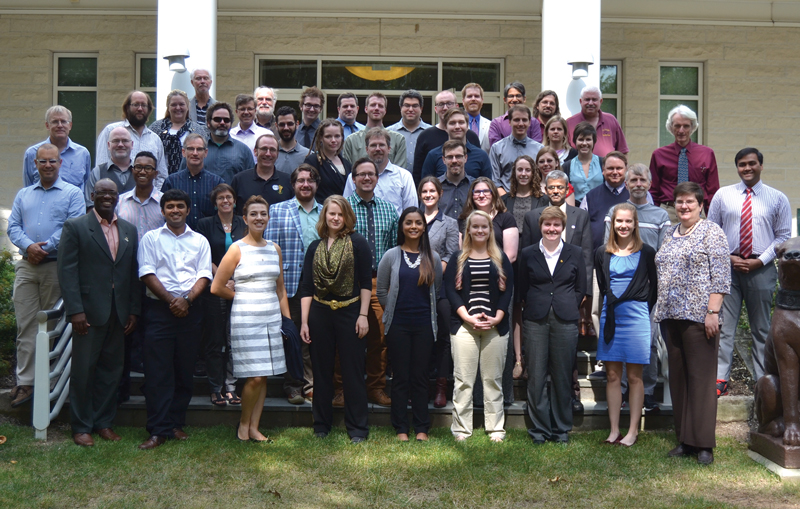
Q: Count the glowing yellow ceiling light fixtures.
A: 1